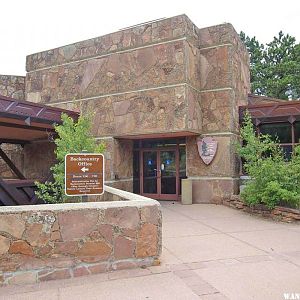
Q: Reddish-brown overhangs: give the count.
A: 2